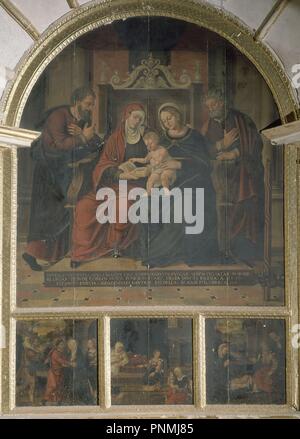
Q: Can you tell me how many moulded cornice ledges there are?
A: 2